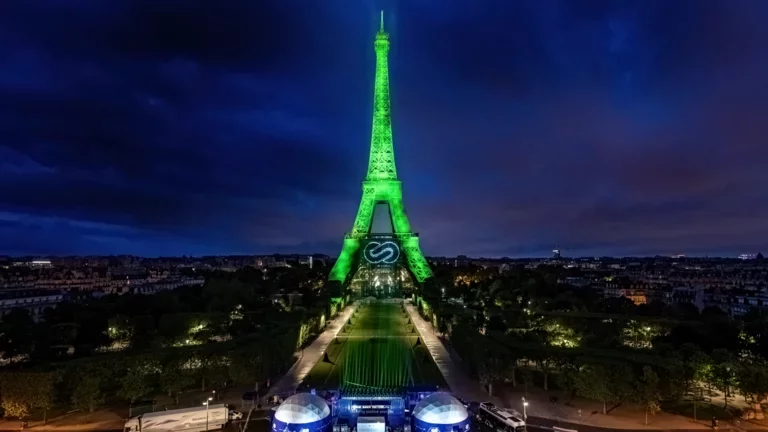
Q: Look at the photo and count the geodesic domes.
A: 2